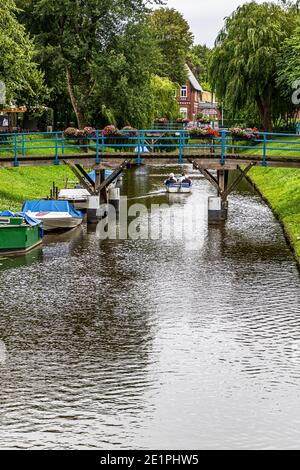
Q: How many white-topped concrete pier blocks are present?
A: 3